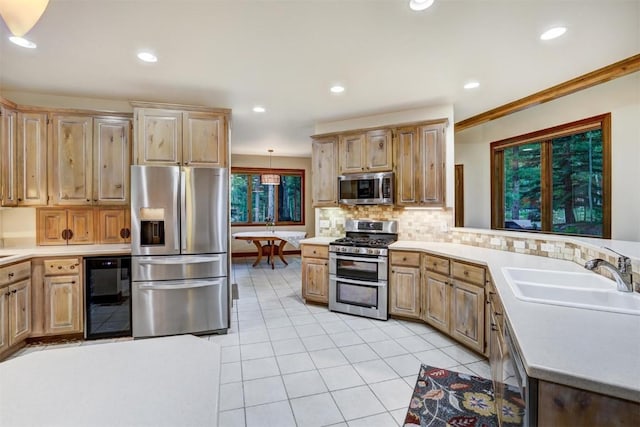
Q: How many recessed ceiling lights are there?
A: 7